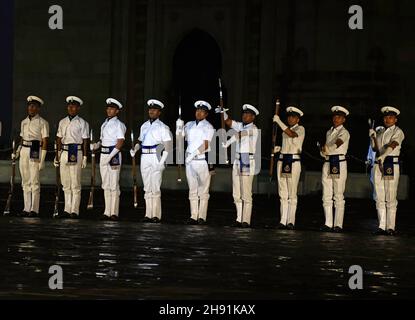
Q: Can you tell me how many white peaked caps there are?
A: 9